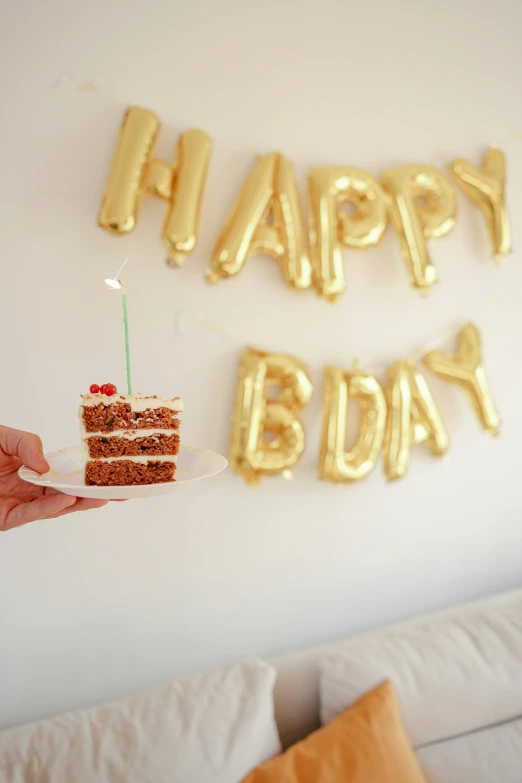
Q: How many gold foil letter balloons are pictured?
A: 9